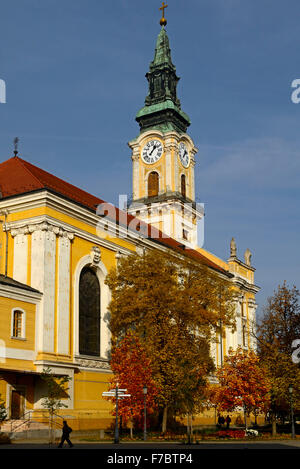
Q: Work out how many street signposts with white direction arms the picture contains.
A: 1